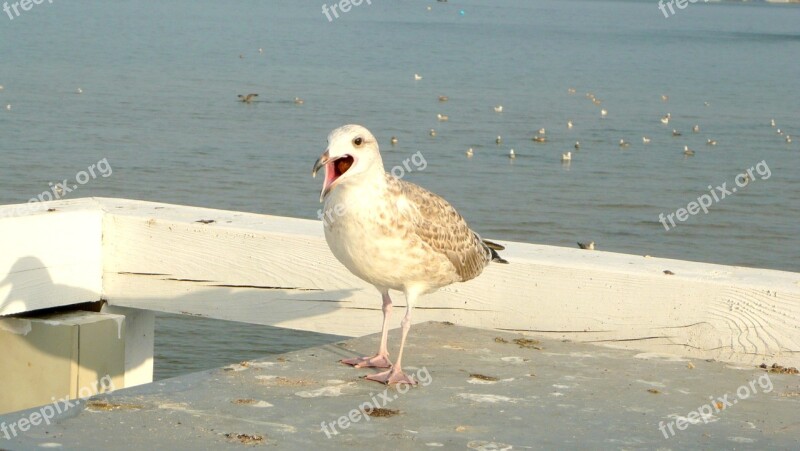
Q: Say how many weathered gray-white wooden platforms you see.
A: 1